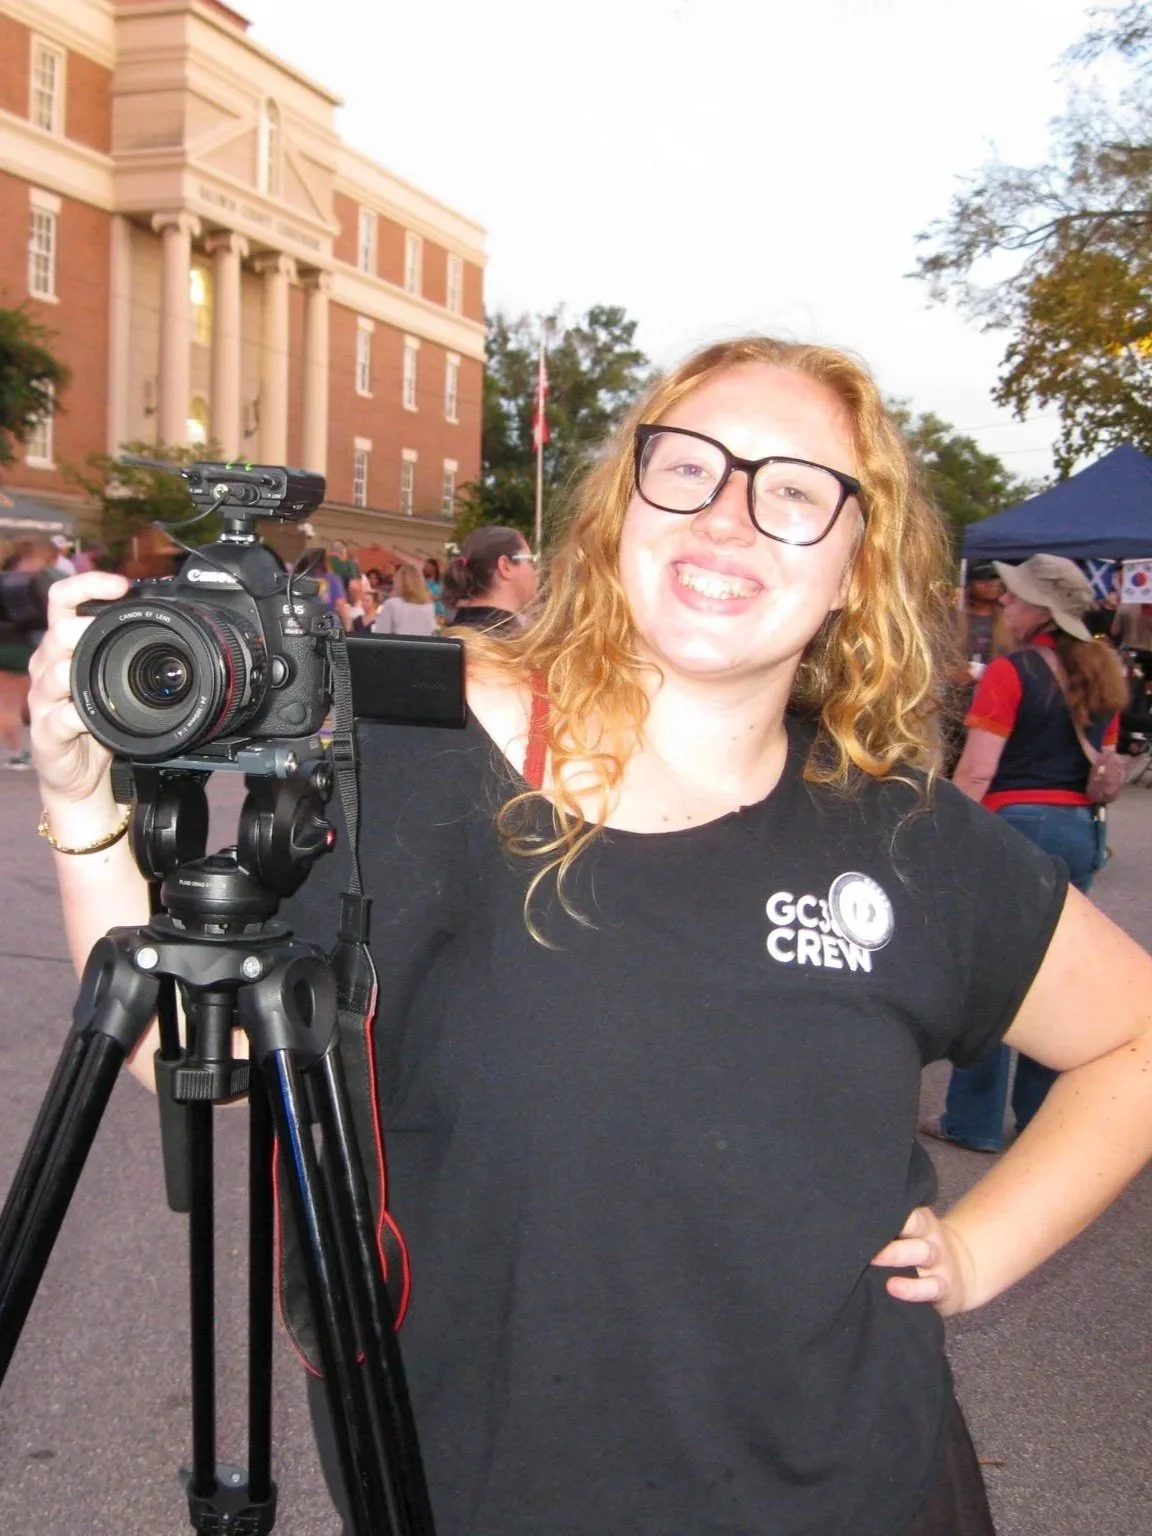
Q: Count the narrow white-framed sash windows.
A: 12